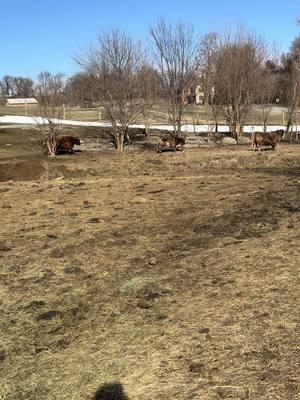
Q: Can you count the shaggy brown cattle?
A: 3